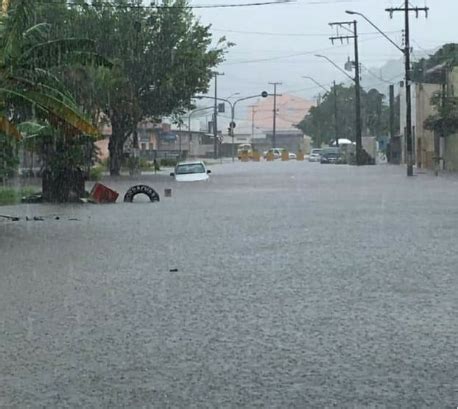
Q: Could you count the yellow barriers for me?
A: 5